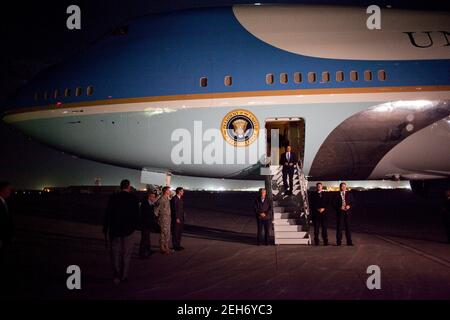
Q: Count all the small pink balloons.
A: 0